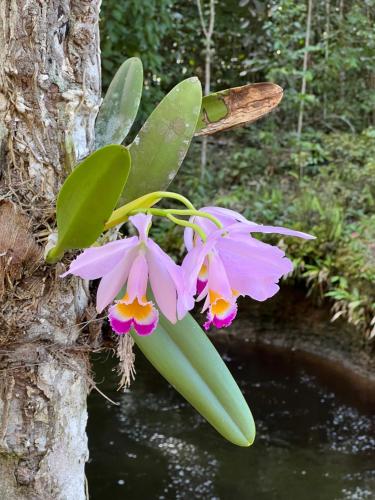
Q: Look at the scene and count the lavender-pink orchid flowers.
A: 3